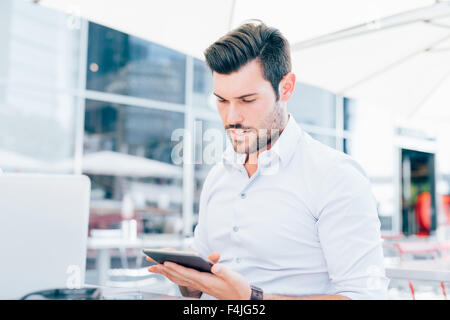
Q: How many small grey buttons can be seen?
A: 3